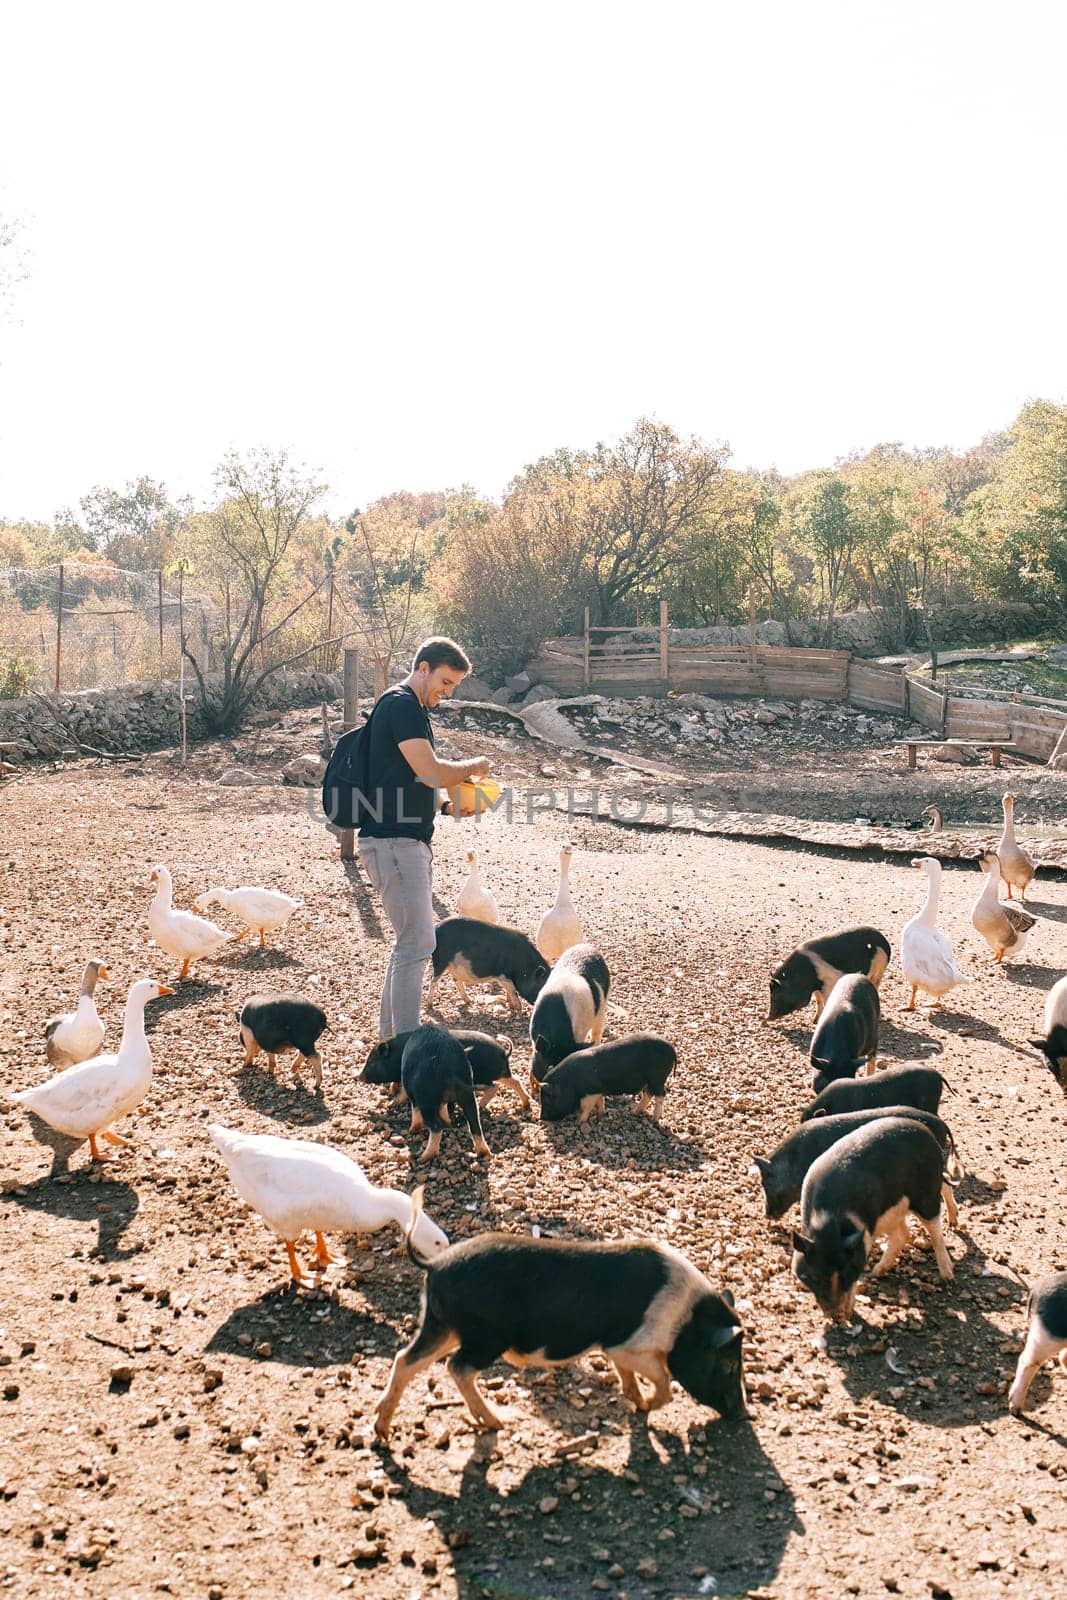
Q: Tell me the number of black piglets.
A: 14